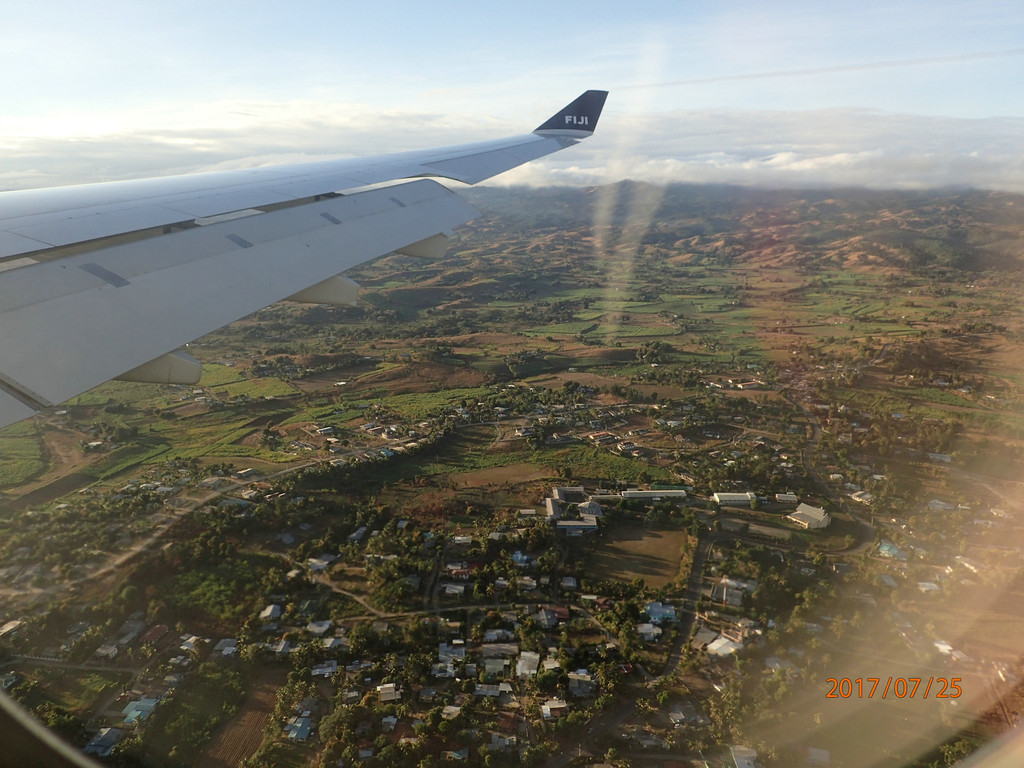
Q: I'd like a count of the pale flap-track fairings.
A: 3